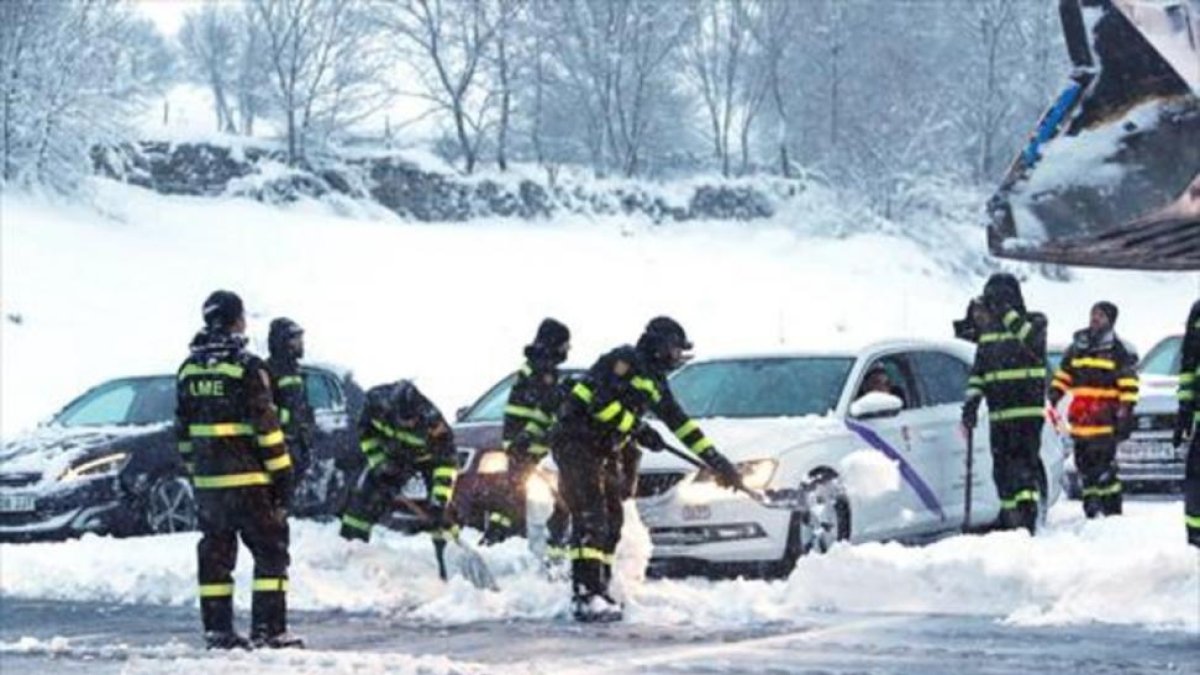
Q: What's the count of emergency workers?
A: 8